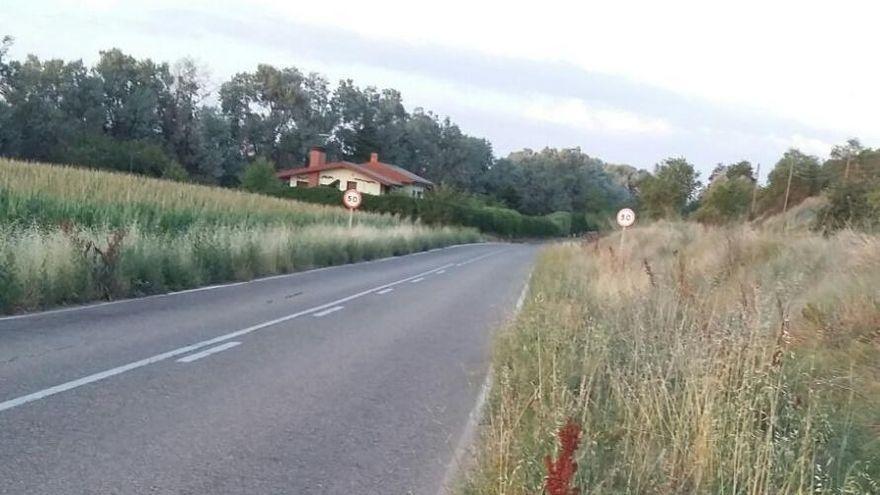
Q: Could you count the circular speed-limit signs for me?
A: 2